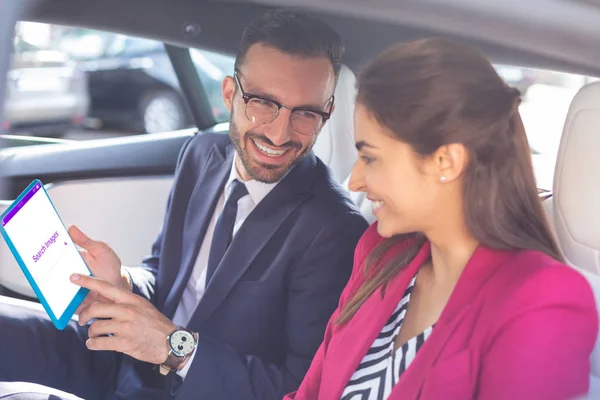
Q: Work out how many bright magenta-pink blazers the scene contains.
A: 1